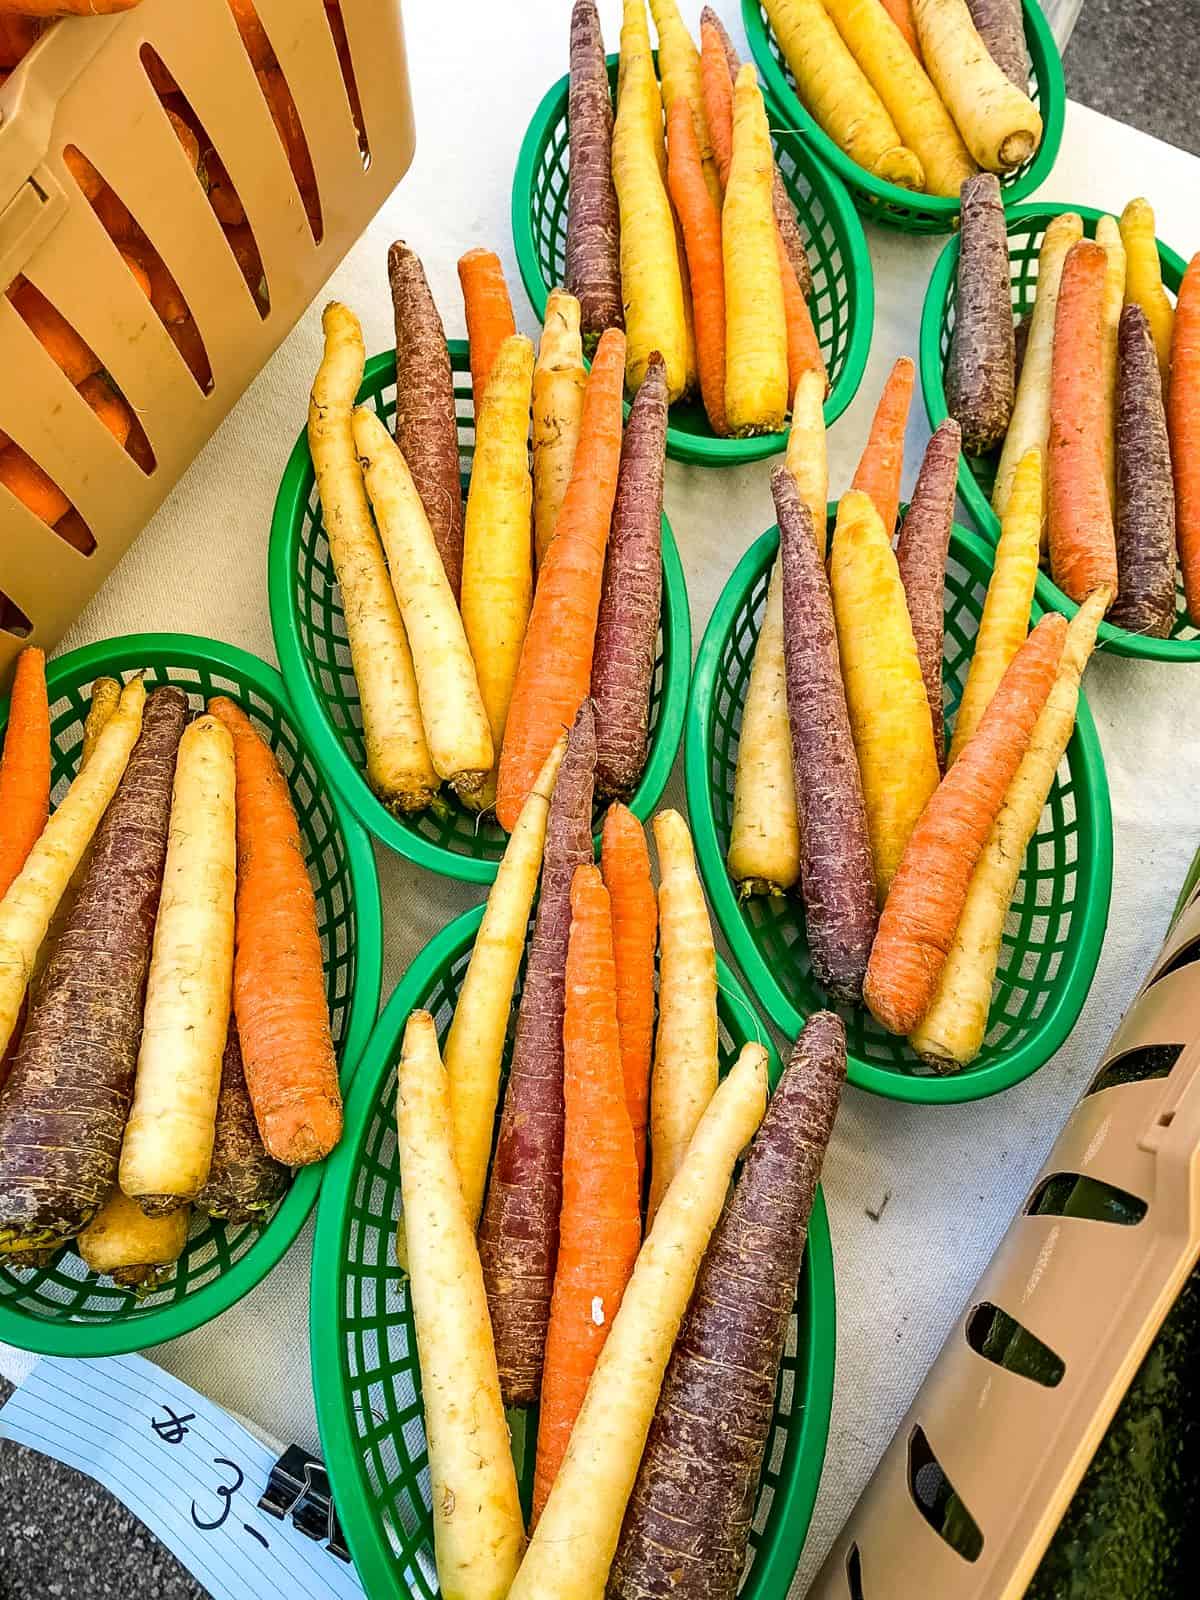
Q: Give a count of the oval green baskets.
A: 7